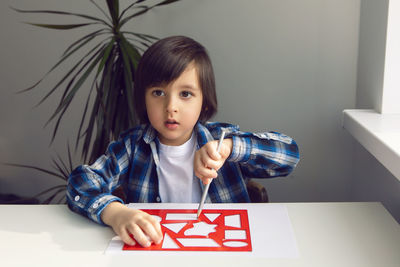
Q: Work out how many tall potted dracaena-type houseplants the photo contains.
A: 1